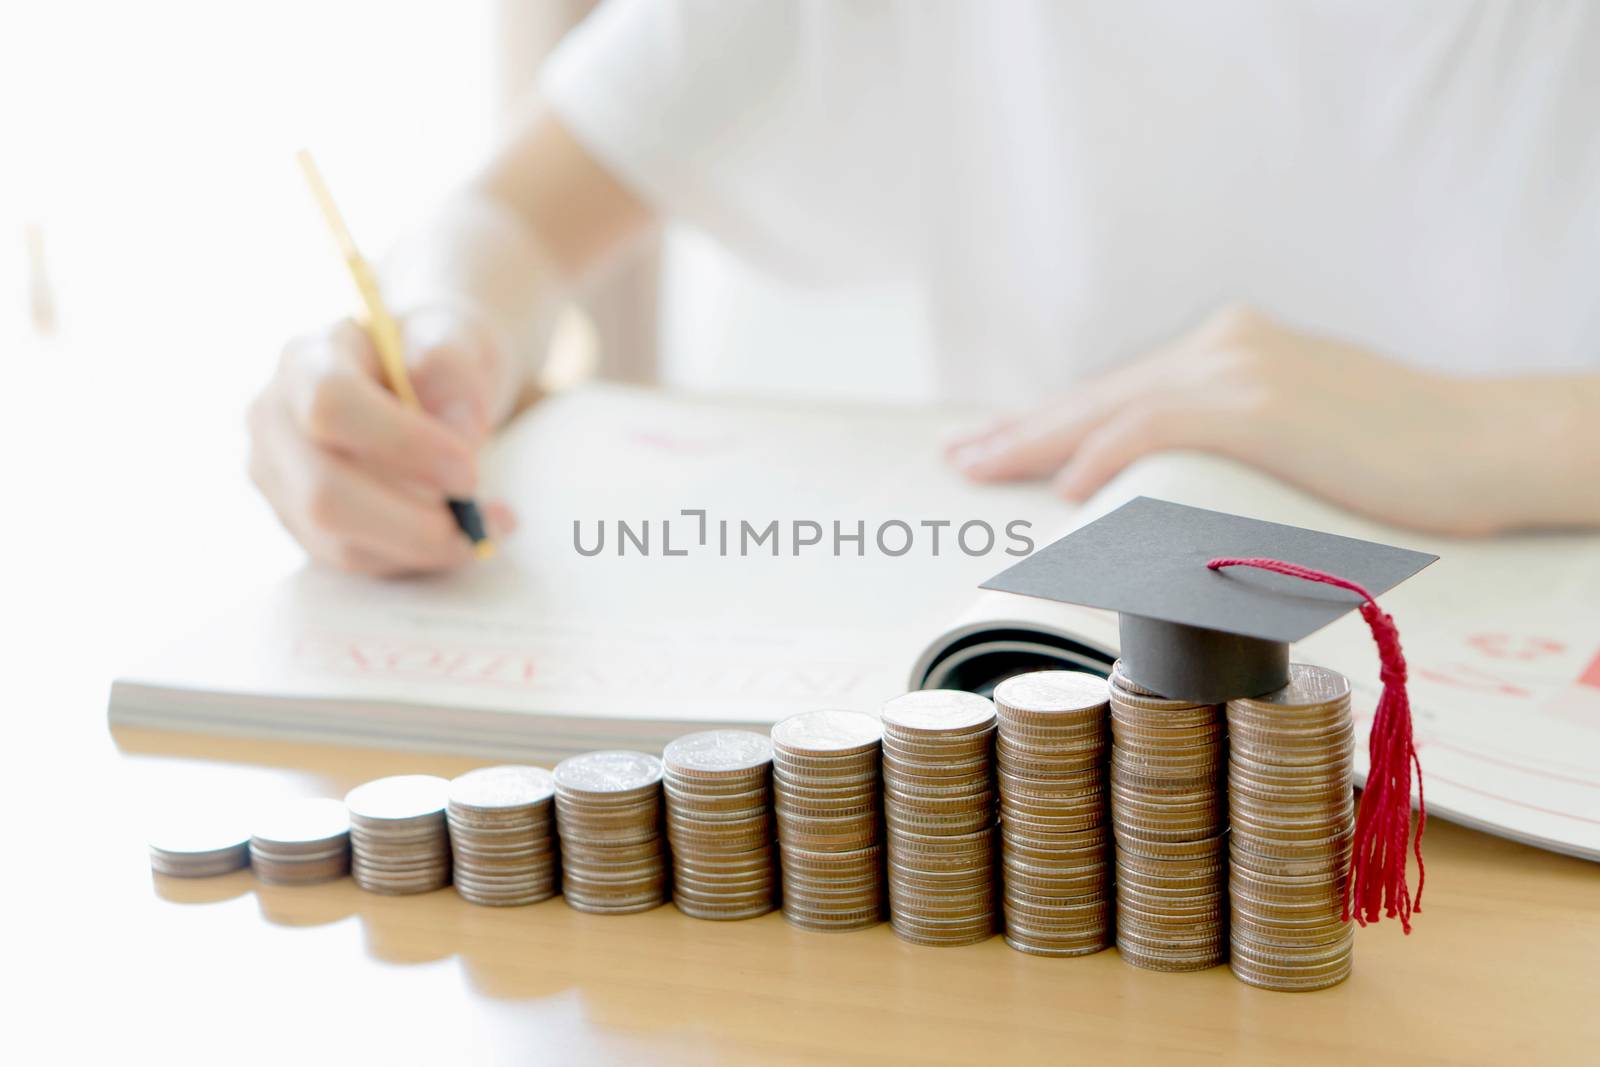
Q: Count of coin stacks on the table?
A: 11